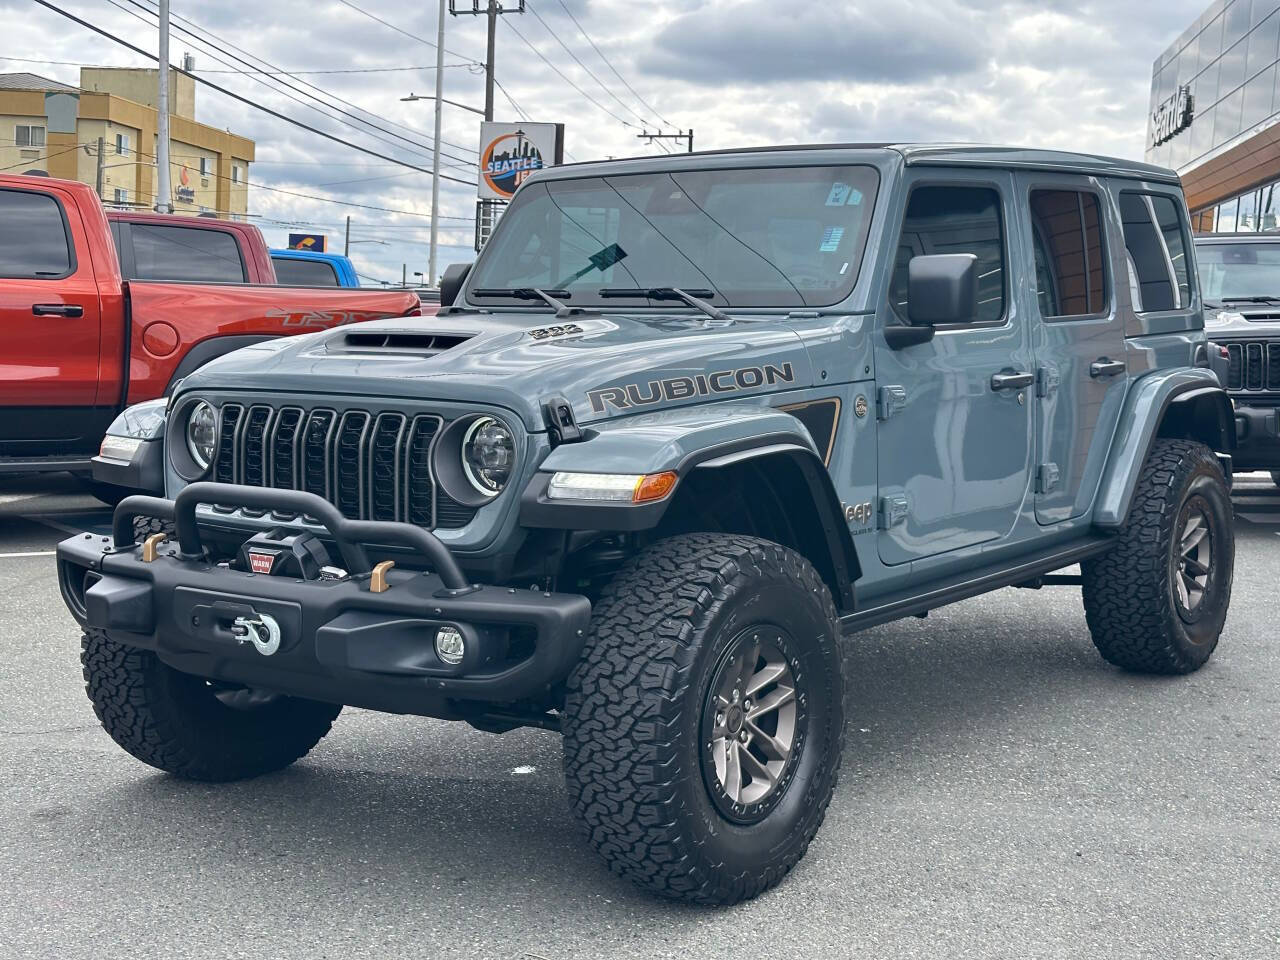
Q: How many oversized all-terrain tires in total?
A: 3